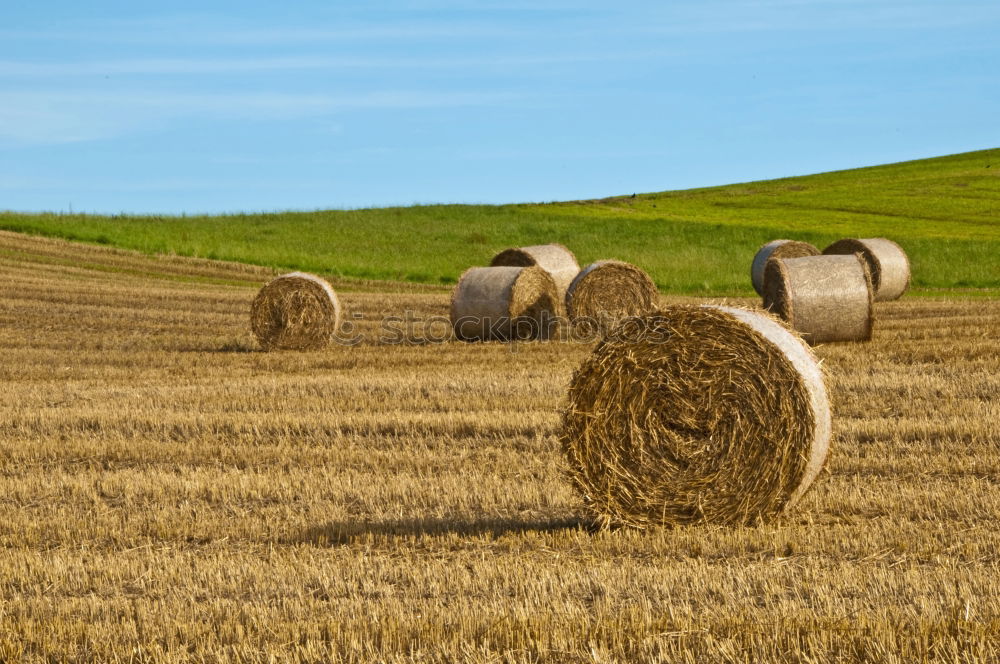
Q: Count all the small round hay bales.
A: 7